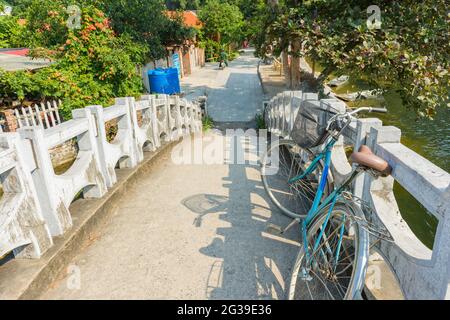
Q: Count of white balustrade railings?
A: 2